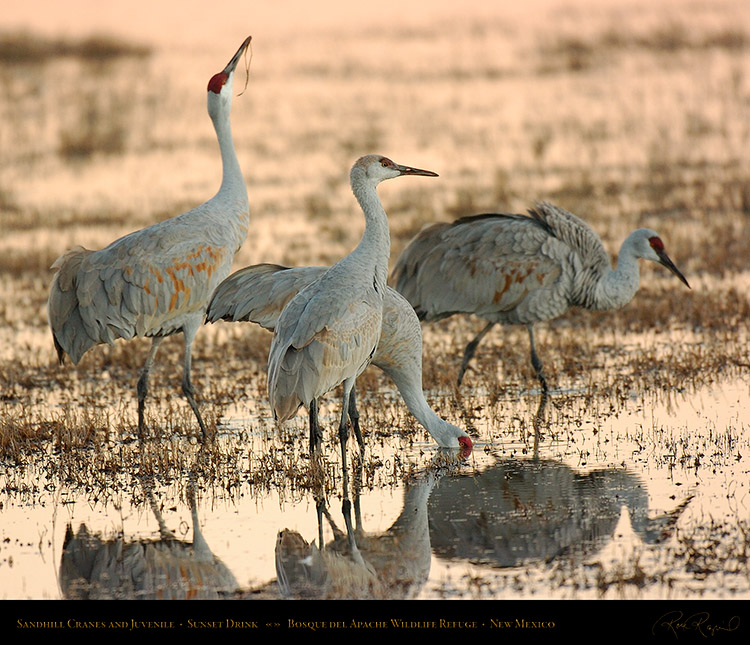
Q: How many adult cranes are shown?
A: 3